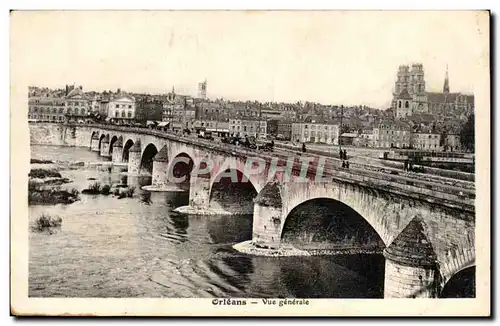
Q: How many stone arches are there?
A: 9